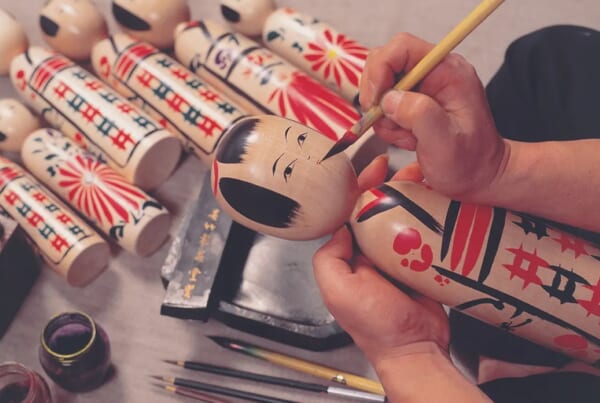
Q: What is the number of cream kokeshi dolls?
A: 7